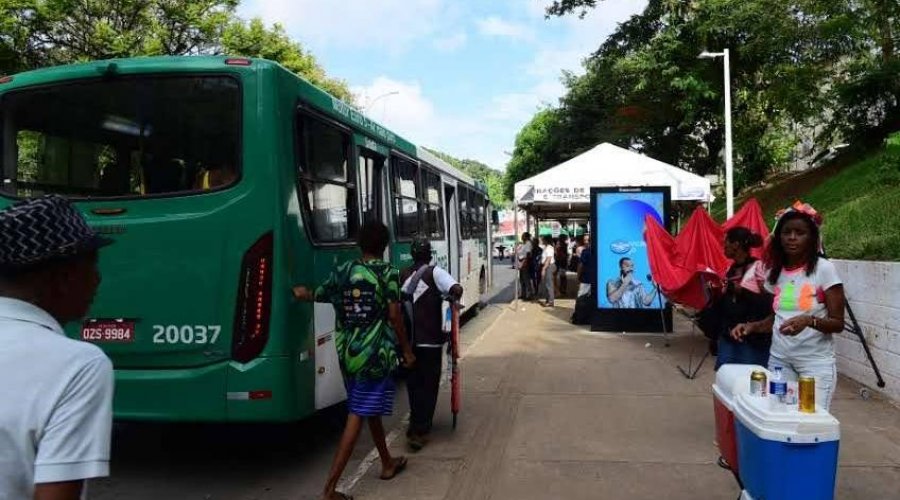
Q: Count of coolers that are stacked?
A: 2